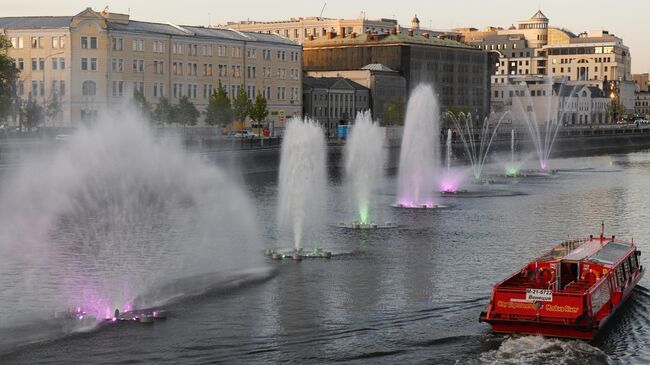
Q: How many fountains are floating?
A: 8